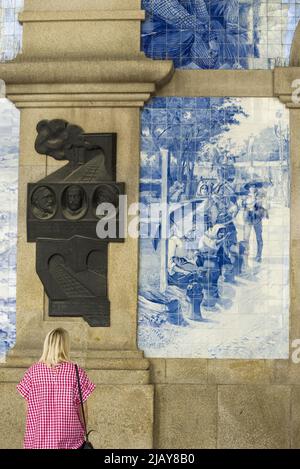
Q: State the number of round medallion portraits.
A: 3